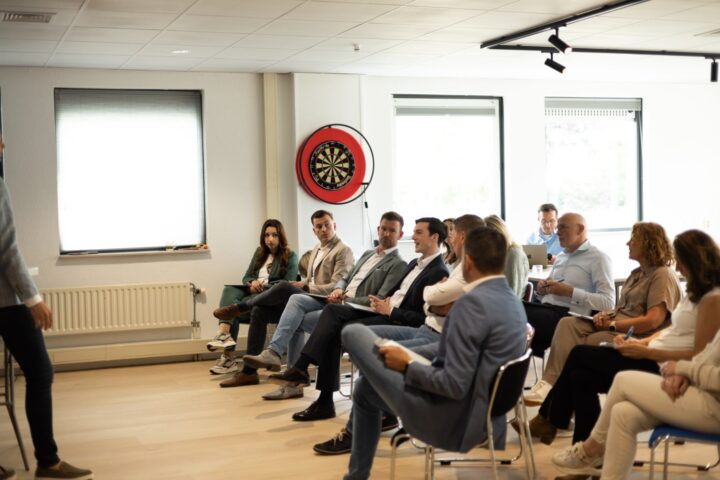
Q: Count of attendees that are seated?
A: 13